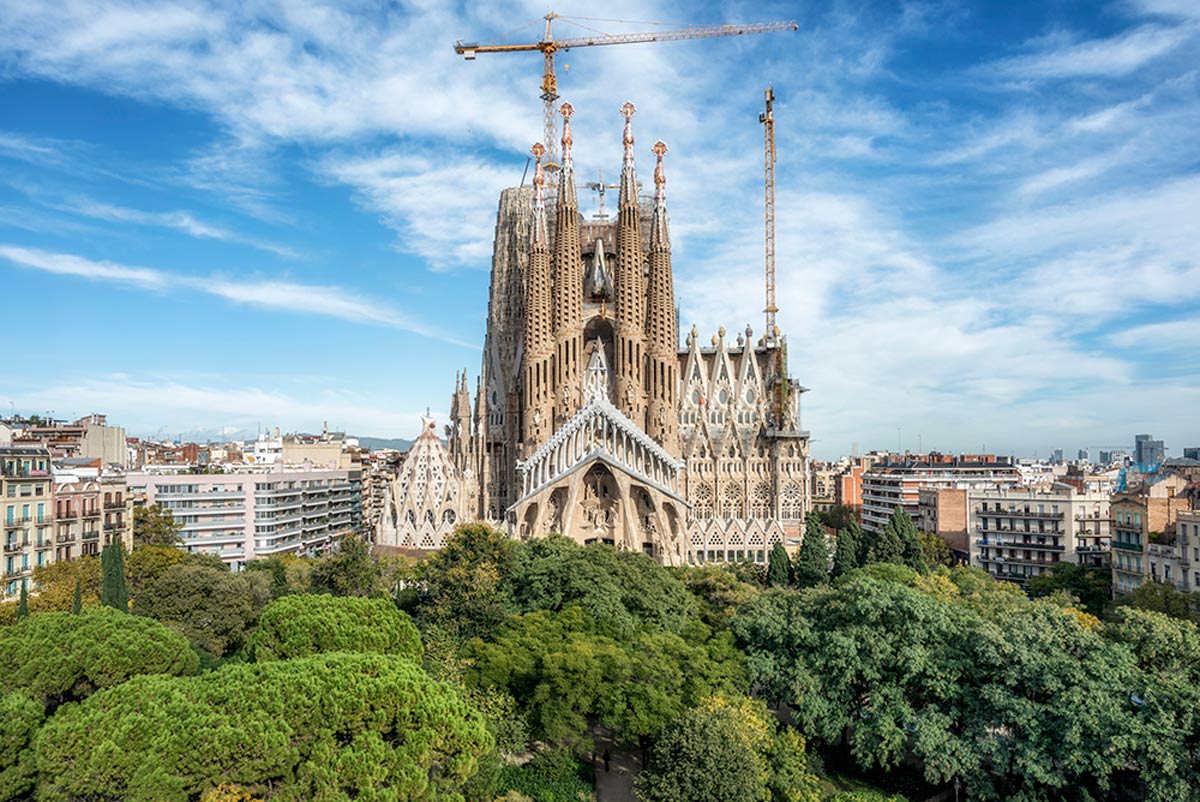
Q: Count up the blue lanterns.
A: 0